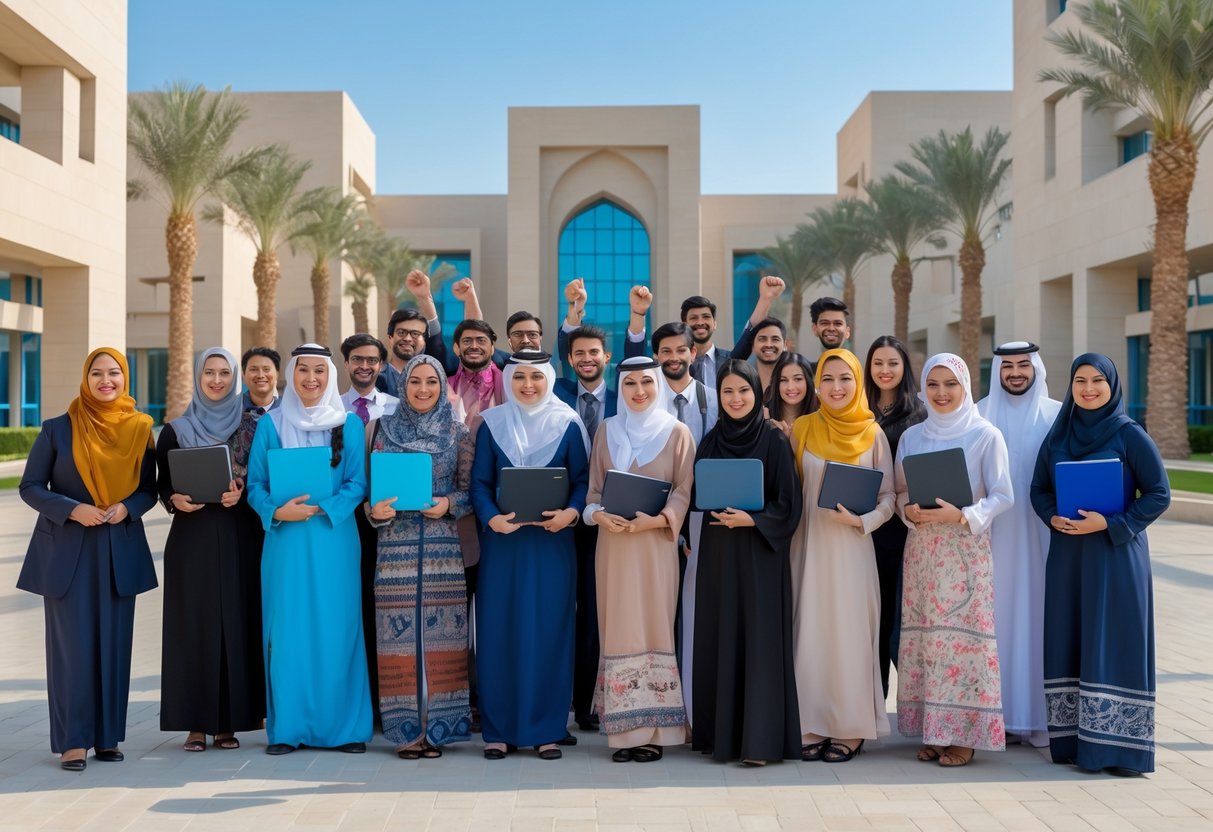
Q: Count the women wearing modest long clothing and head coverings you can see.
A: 10